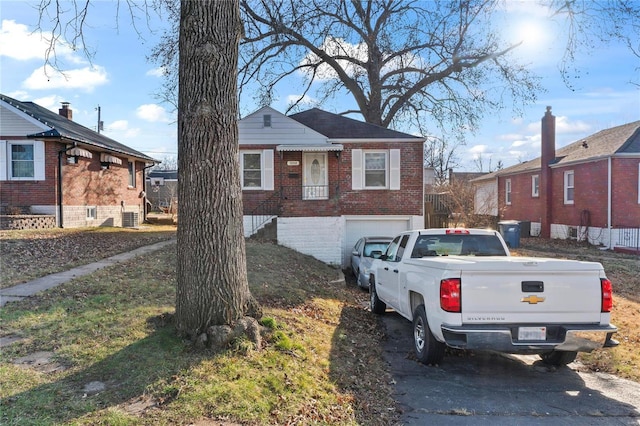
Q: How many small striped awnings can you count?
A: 2